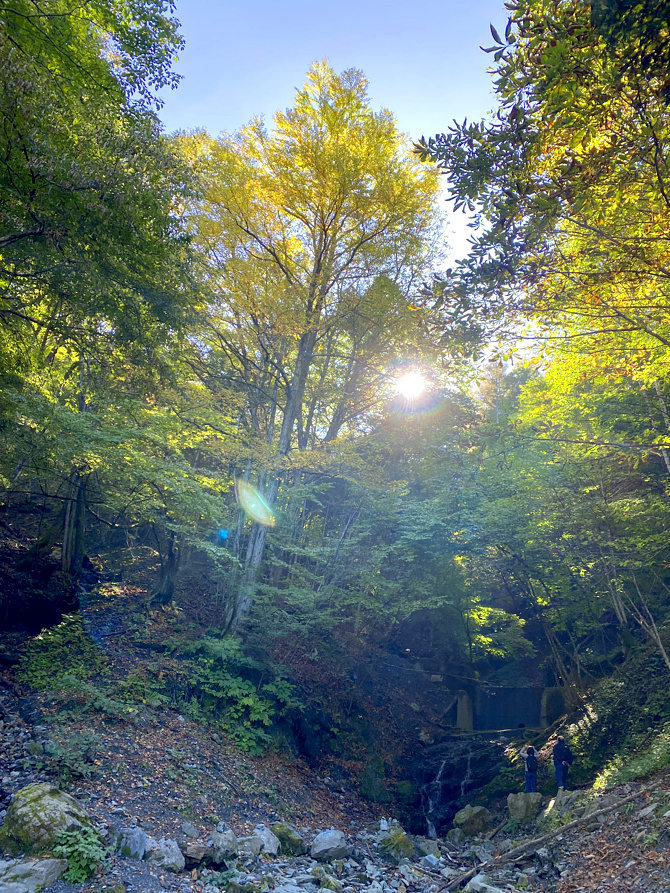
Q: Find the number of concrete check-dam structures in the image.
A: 1